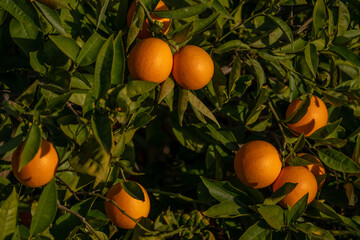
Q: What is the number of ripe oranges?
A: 9